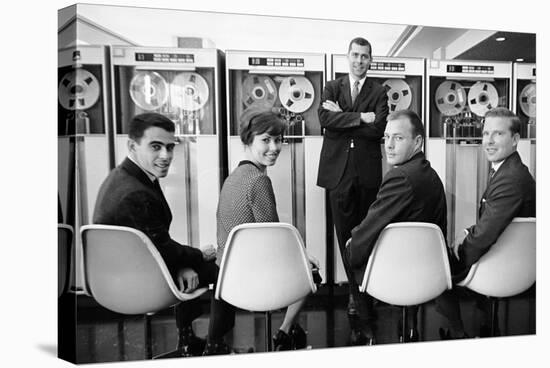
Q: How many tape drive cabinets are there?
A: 6